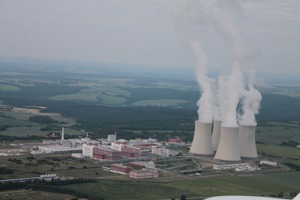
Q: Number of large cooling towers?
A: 4